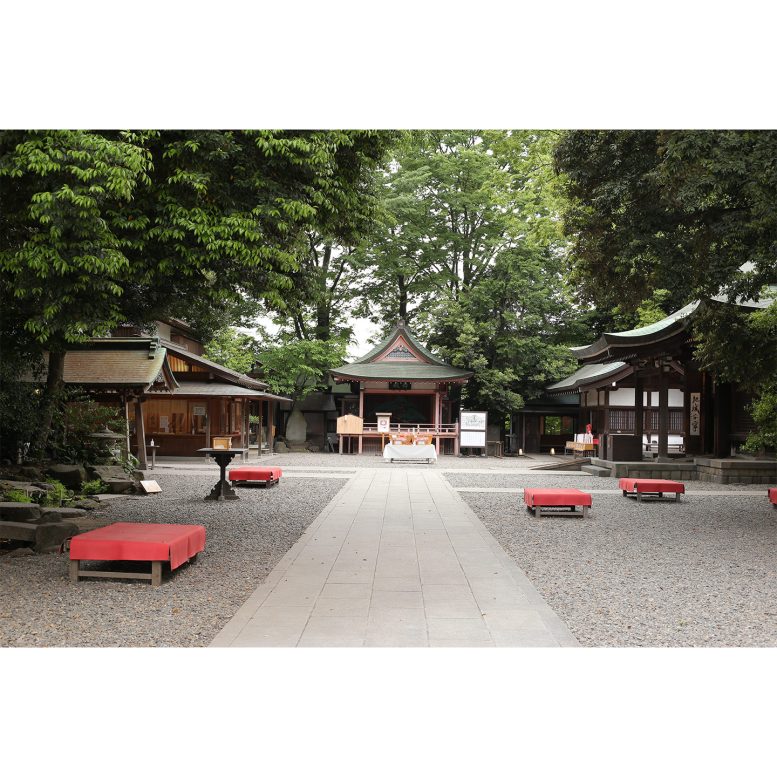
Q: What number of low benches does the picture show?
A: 5